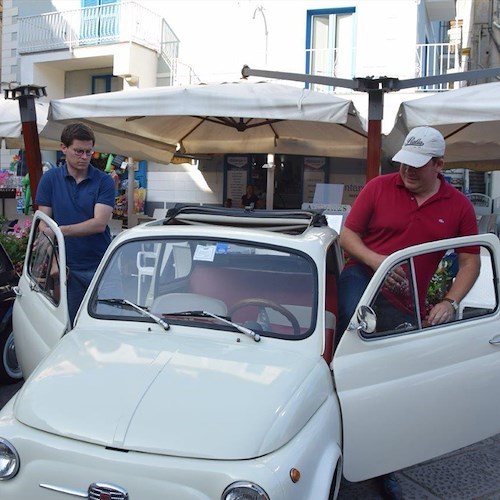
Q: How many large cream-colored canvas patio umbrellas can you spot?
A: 3